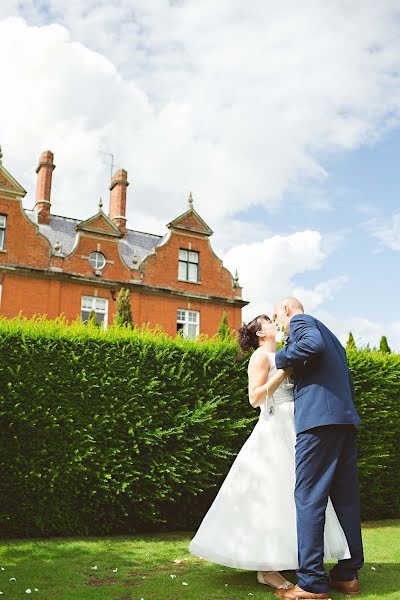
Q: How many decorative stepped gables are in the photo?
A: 3